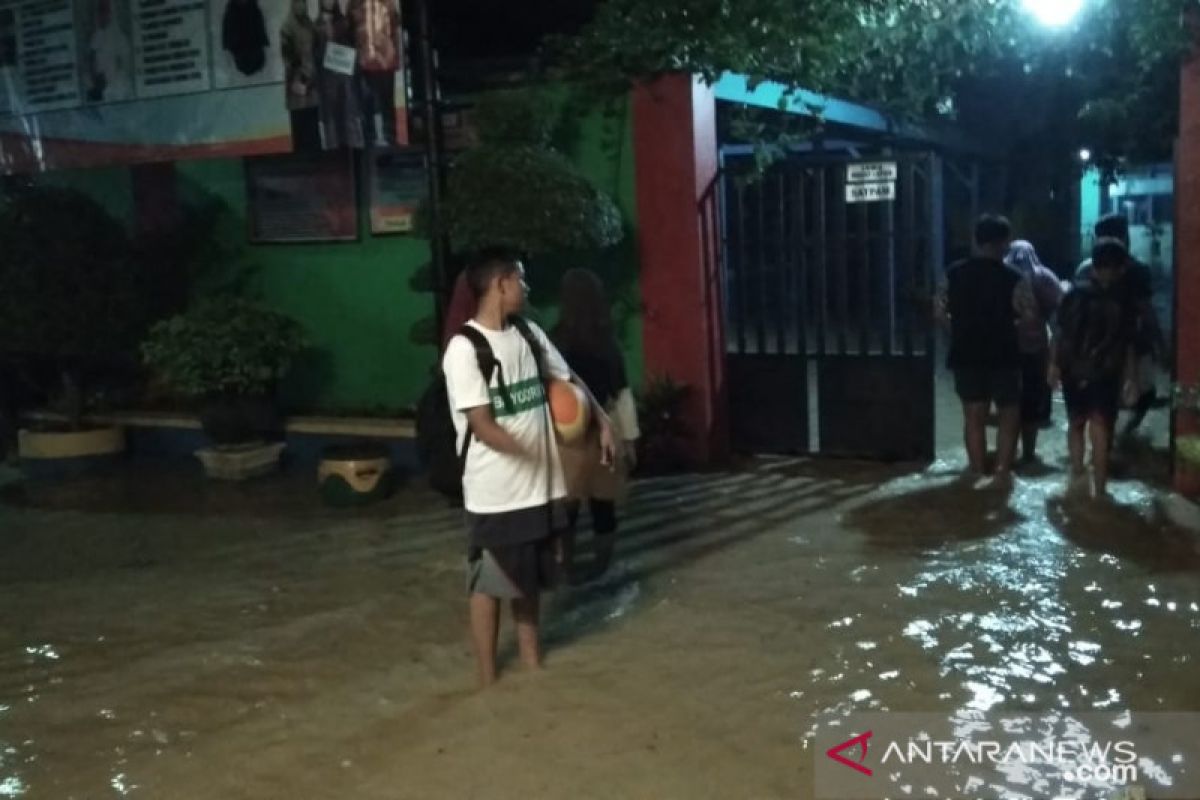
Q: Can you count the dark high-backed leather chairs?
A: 0